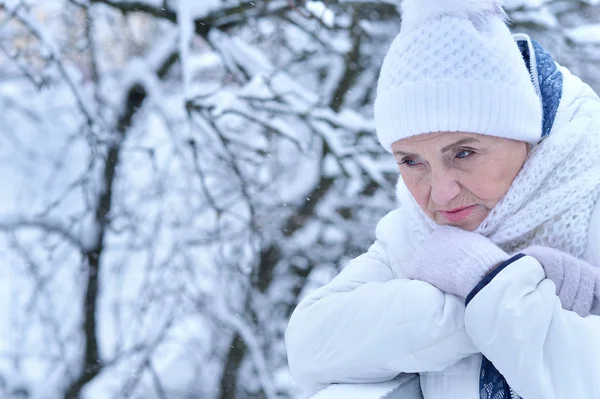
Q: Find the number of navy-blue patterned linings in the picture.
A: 2